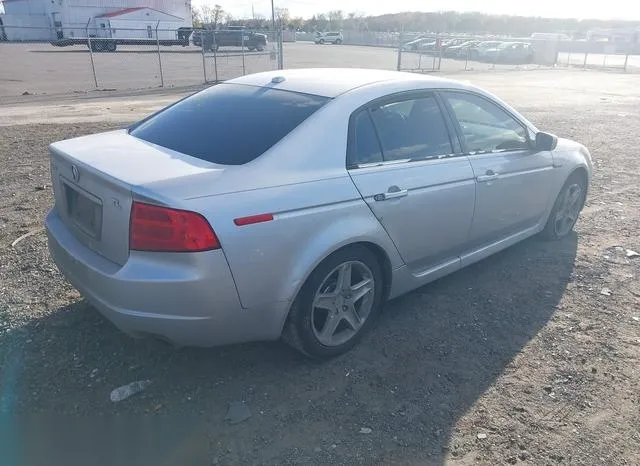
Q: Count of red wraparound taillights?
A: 1